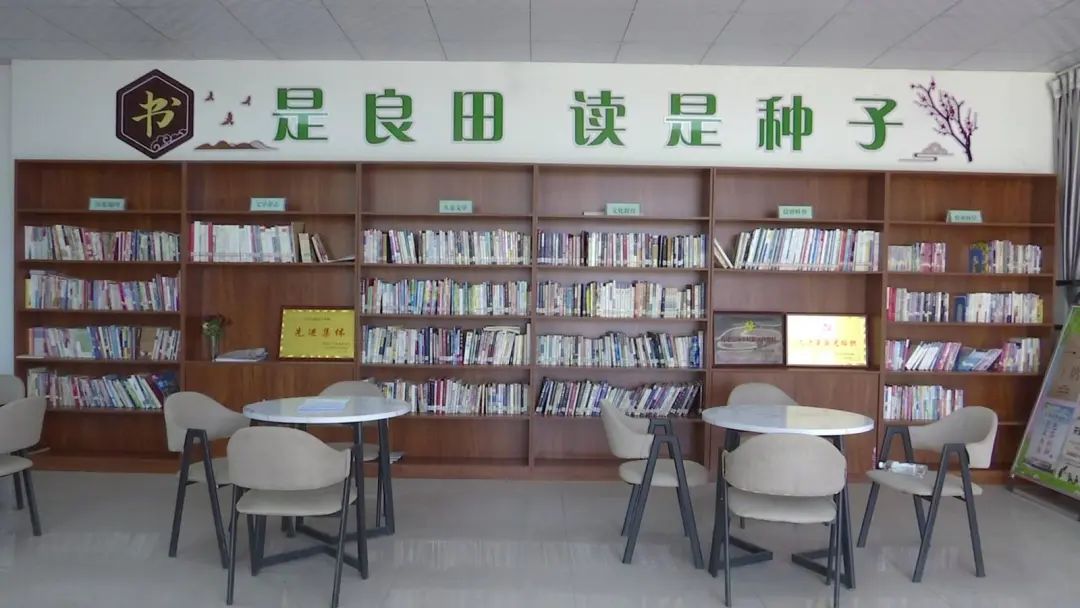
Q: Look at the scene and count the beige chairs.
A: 9